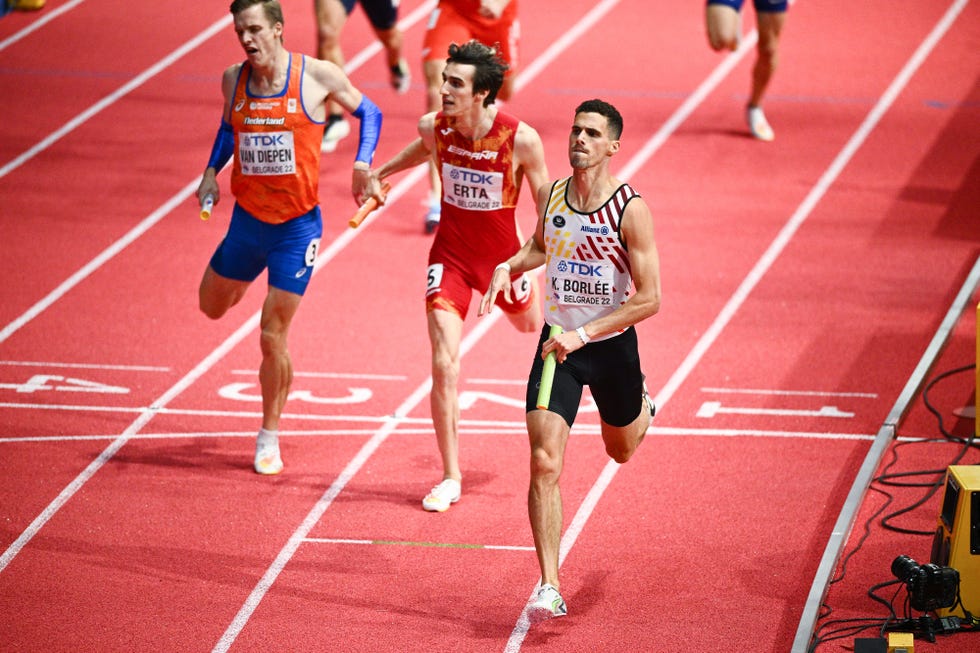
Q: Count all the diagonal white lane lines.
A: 6